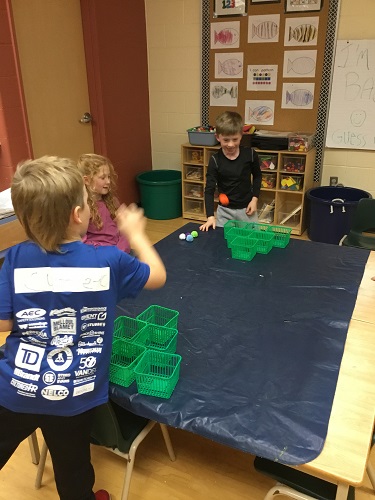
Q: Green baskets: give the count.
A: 11